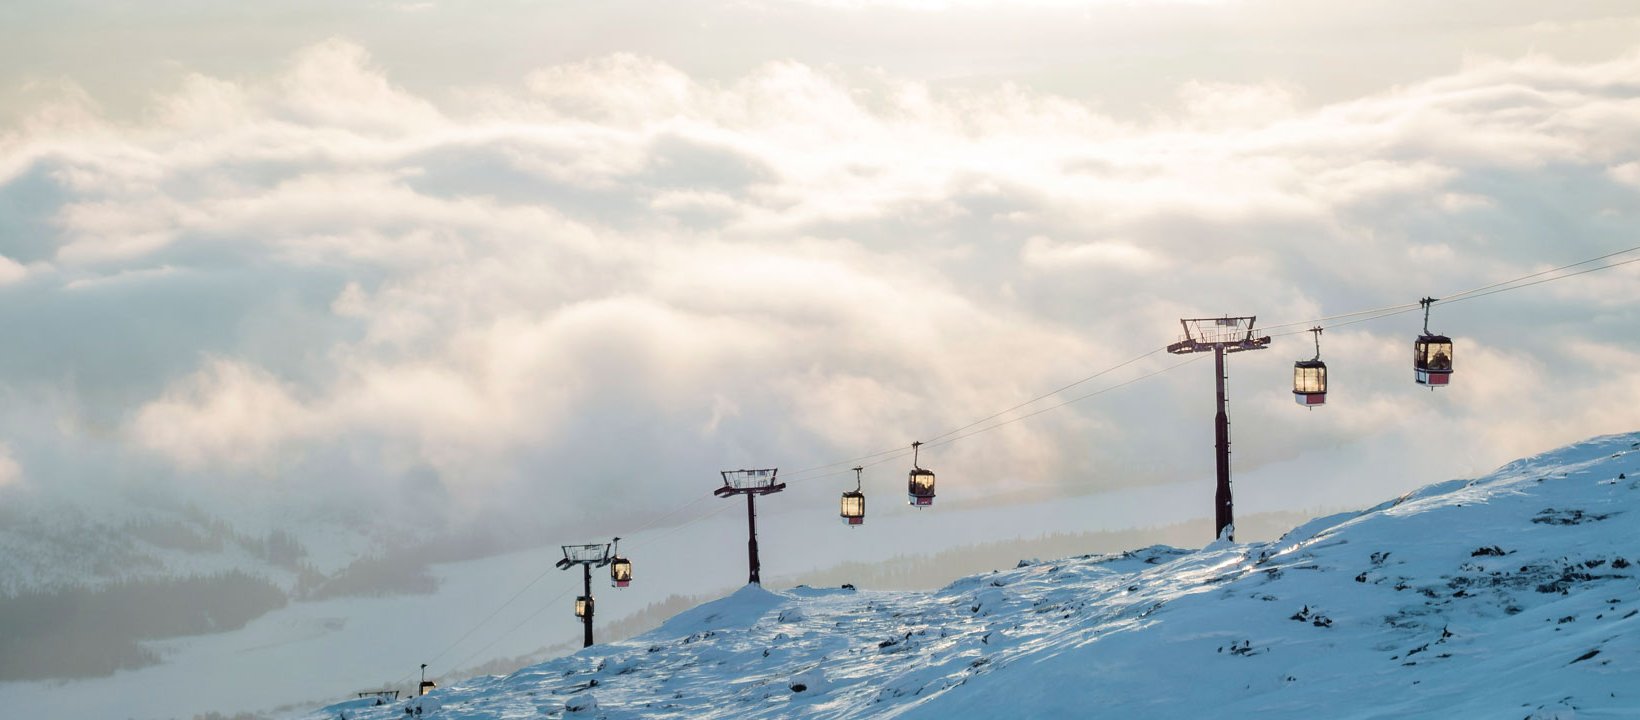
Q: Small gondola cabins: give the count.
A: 7